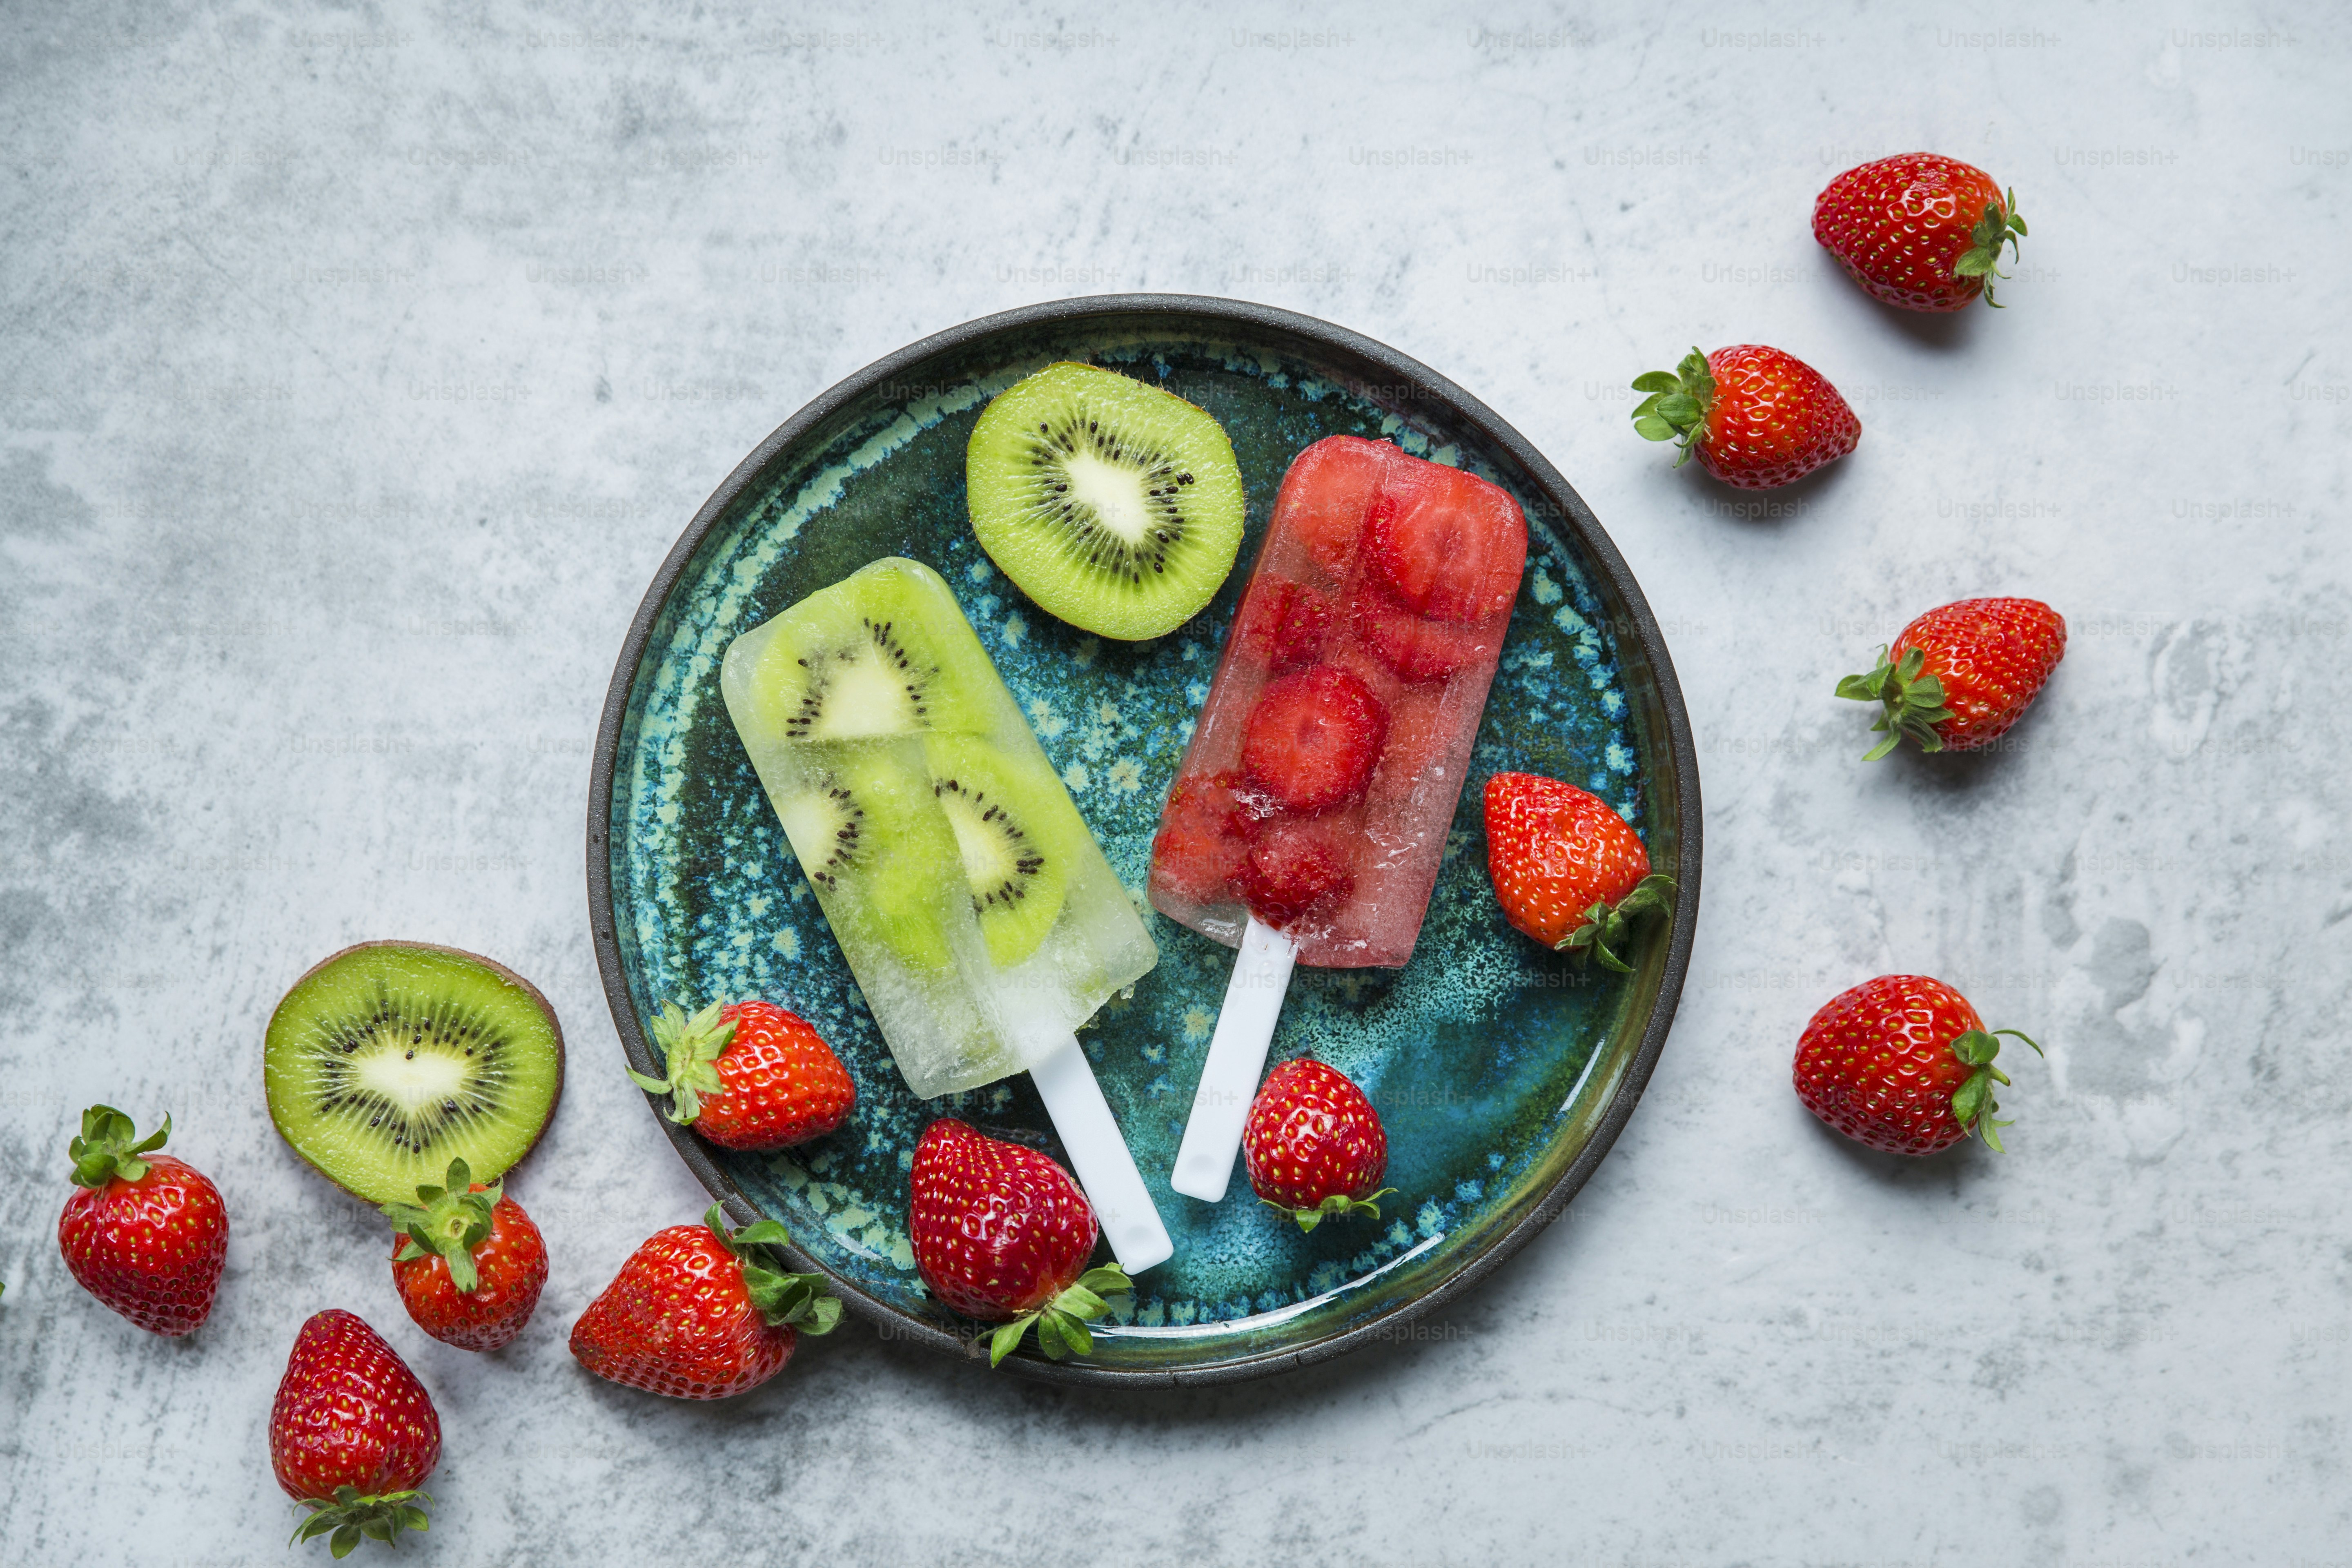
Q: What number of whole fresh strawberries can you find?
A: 12